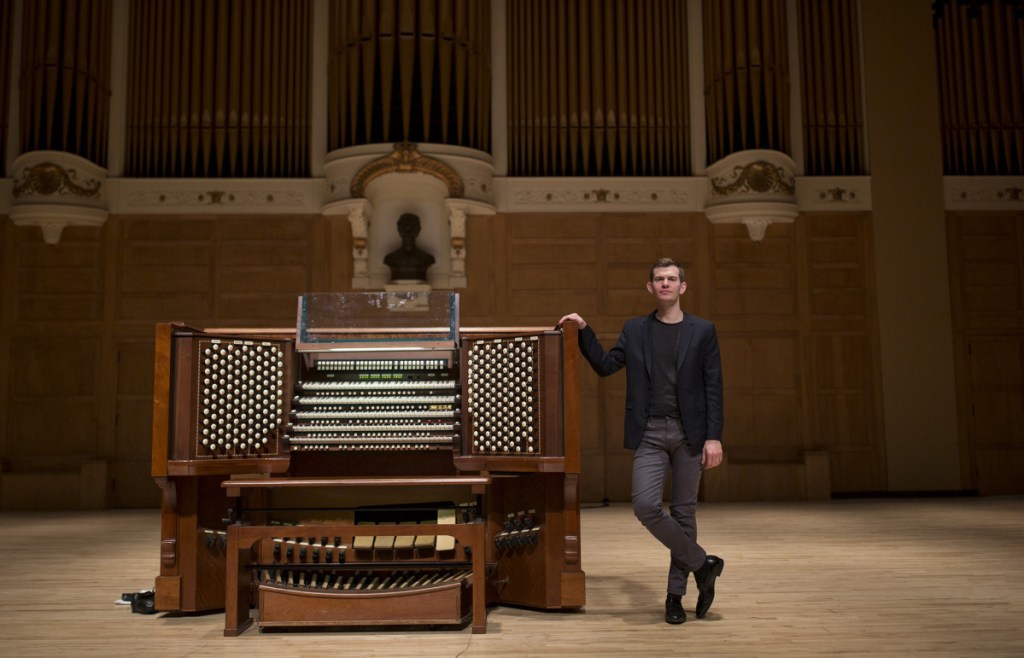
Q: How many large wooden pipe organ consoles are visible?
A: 1